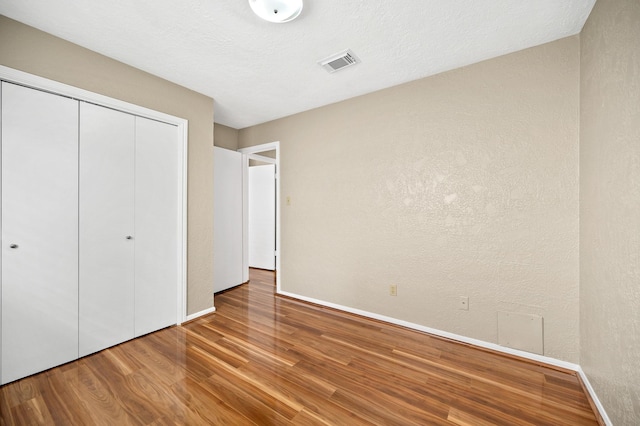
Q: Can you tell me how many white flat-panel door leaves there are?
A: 5